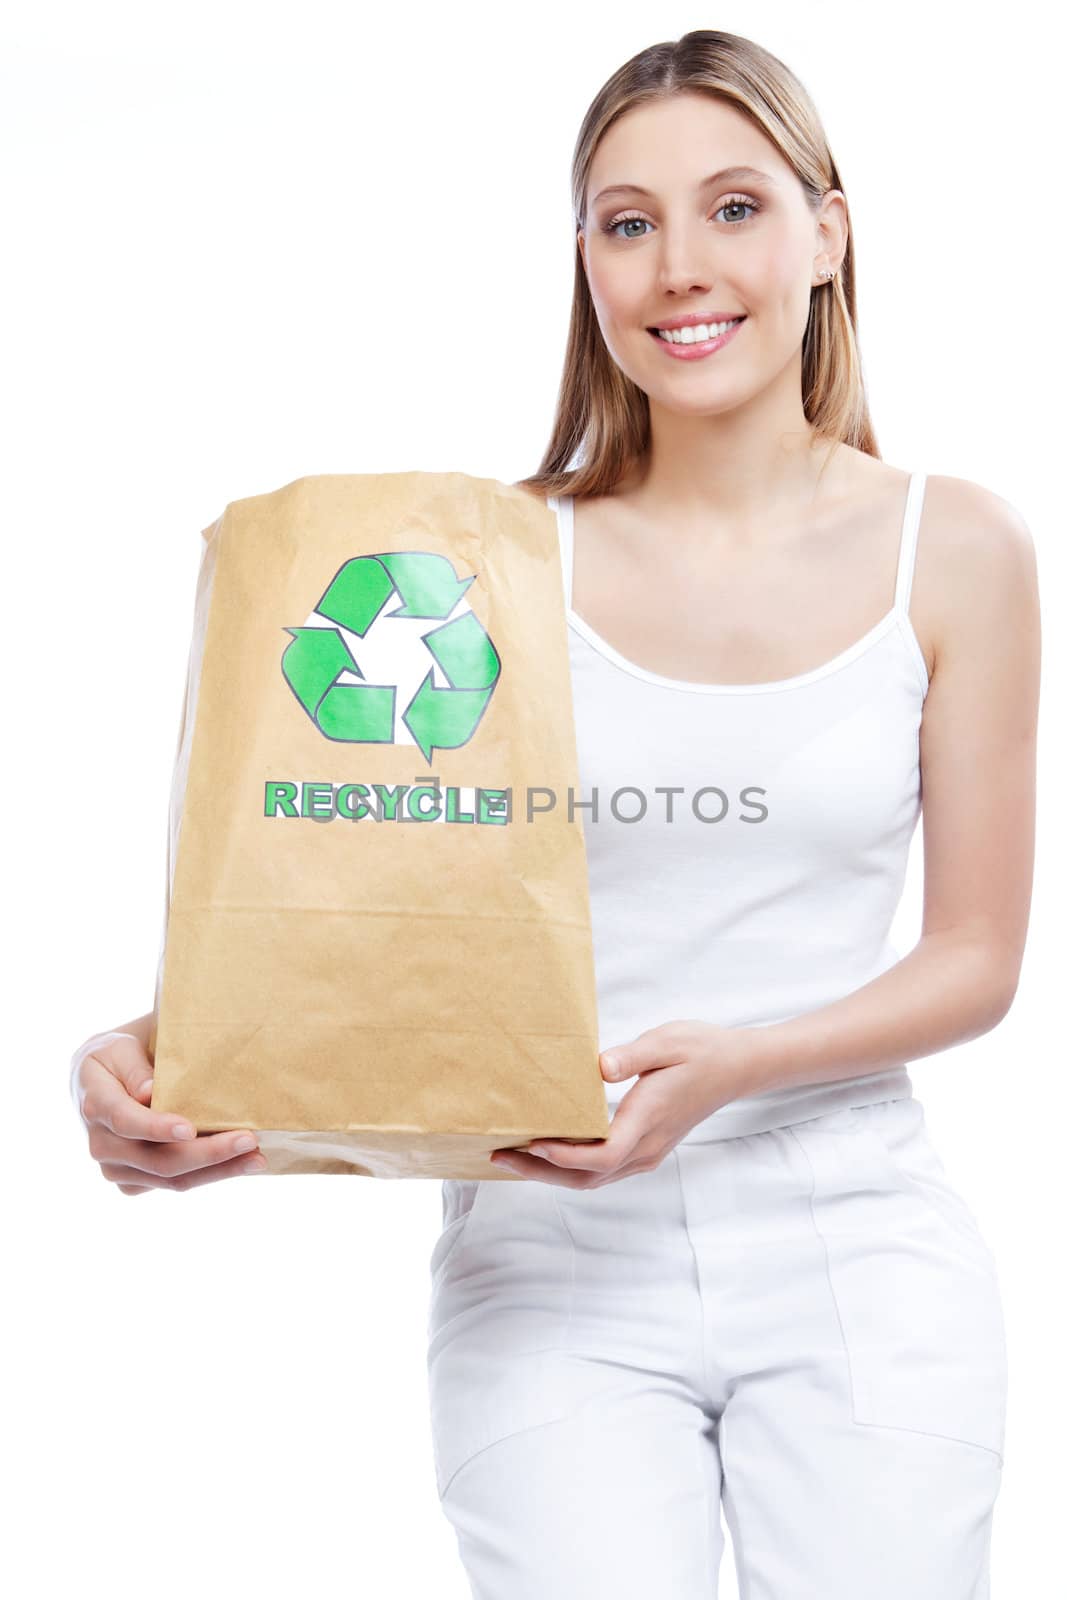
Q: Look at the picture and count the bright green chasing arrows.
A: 3